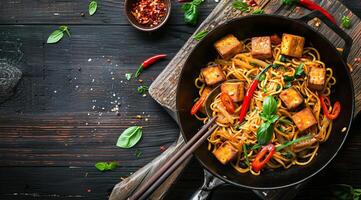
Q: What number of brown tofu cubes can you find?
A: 9